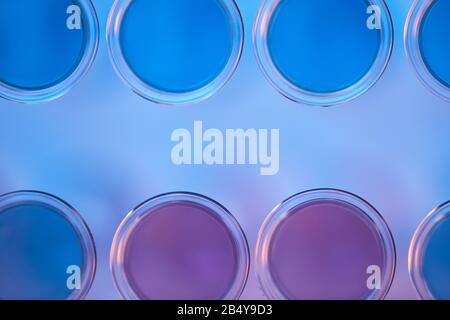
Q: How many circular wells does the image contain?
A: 8